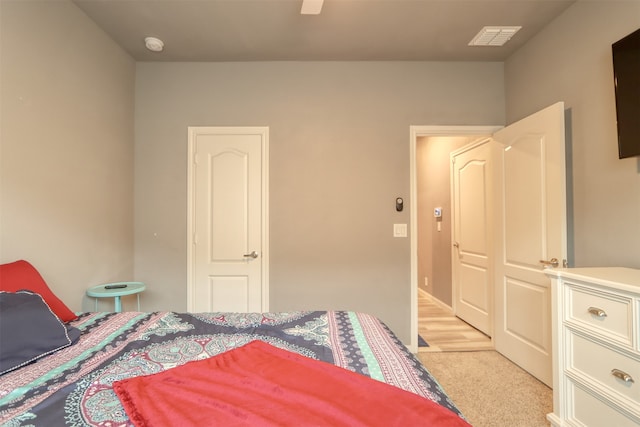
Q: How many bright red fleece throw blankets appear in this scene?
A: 1